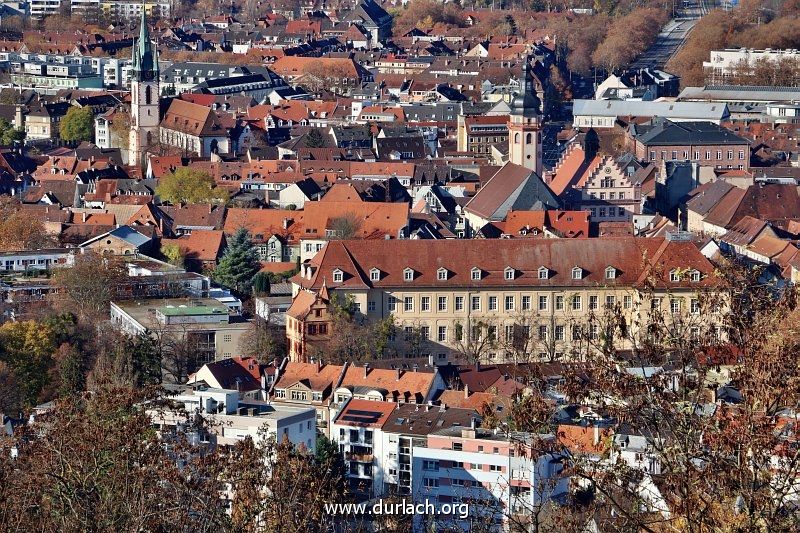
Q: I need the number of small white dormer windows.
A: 11